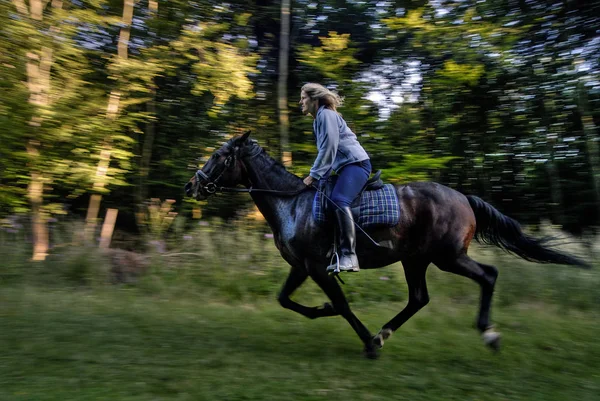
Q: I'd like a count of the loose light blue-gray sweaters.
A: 1